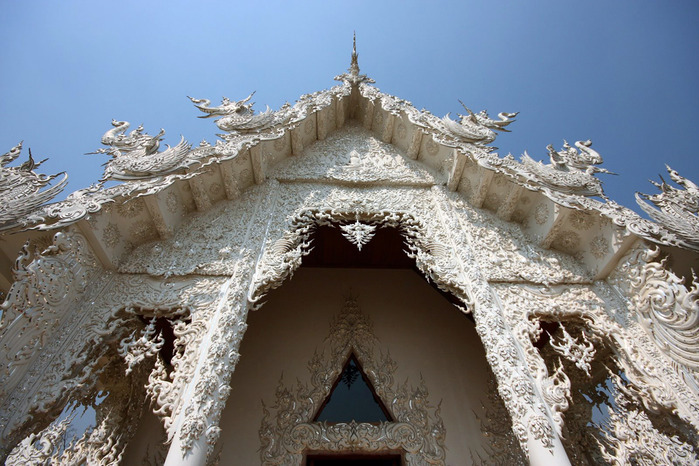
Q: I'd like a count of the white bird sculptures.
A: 6